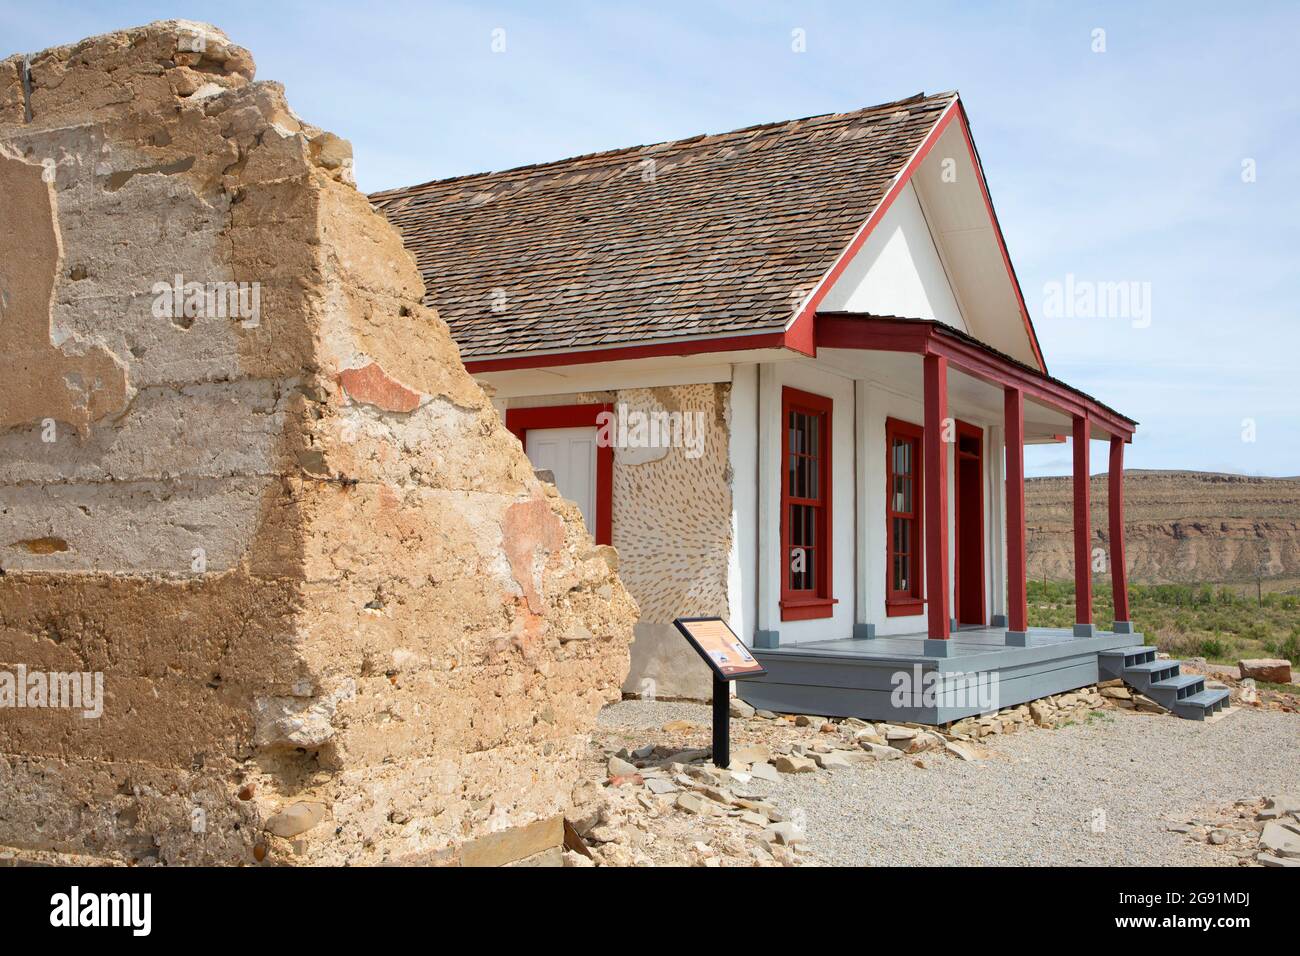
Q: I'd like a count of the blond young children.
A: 0